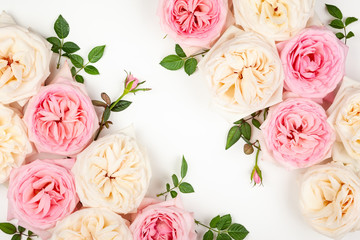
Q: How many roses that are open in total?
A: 14